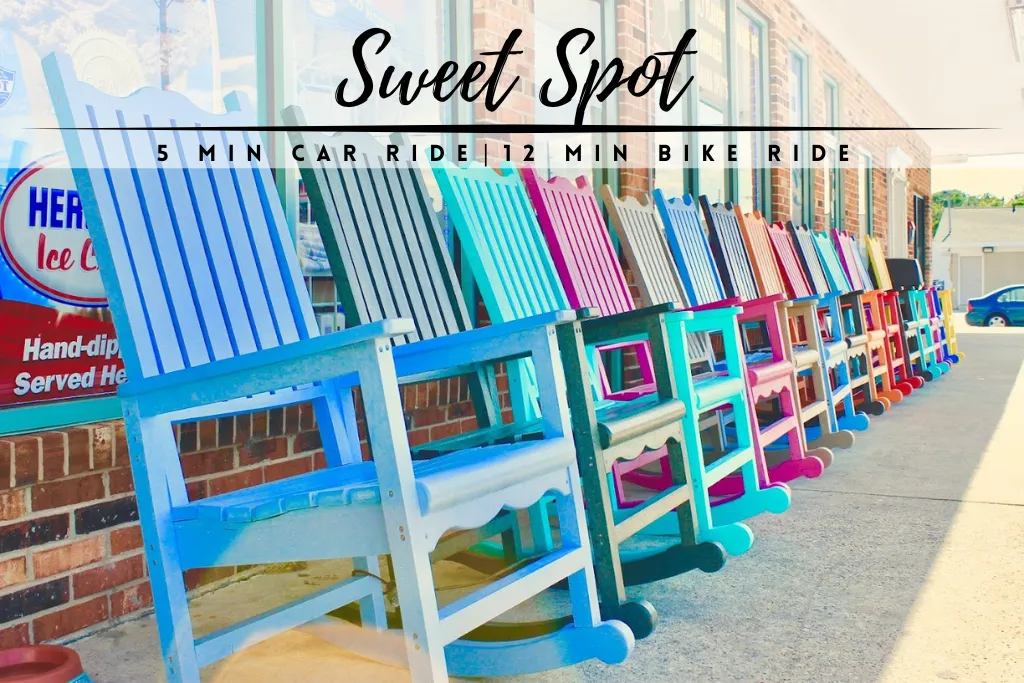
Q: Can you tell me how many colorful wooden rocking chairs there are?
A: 14